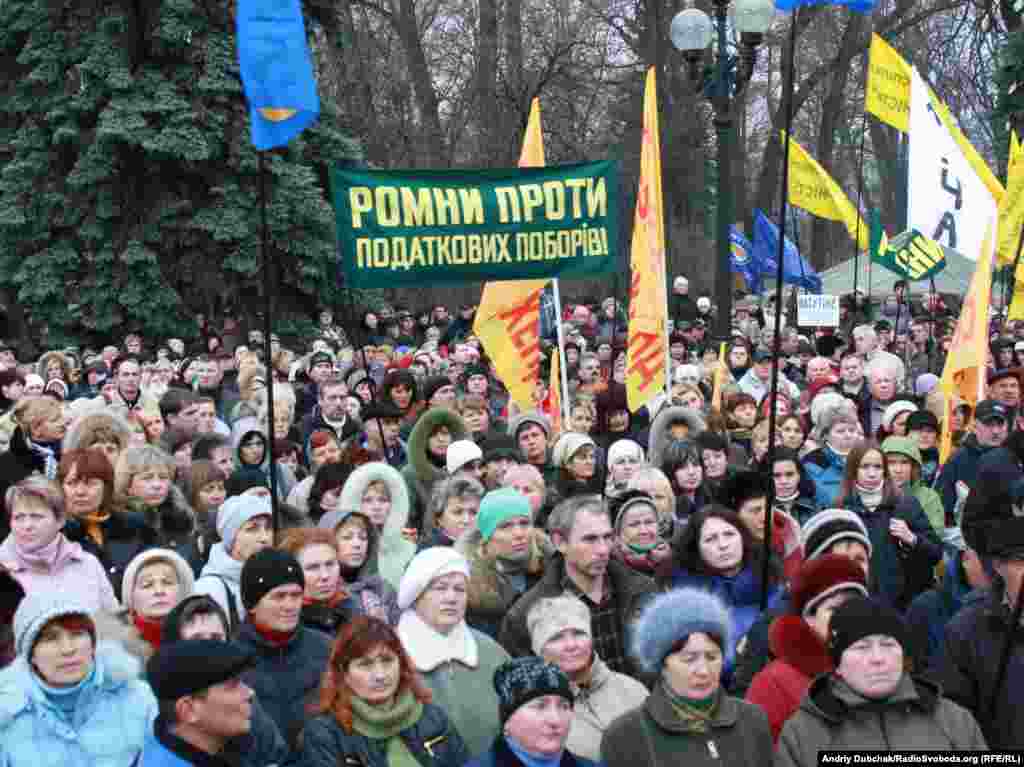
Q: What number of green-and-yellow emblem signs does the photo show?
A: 1